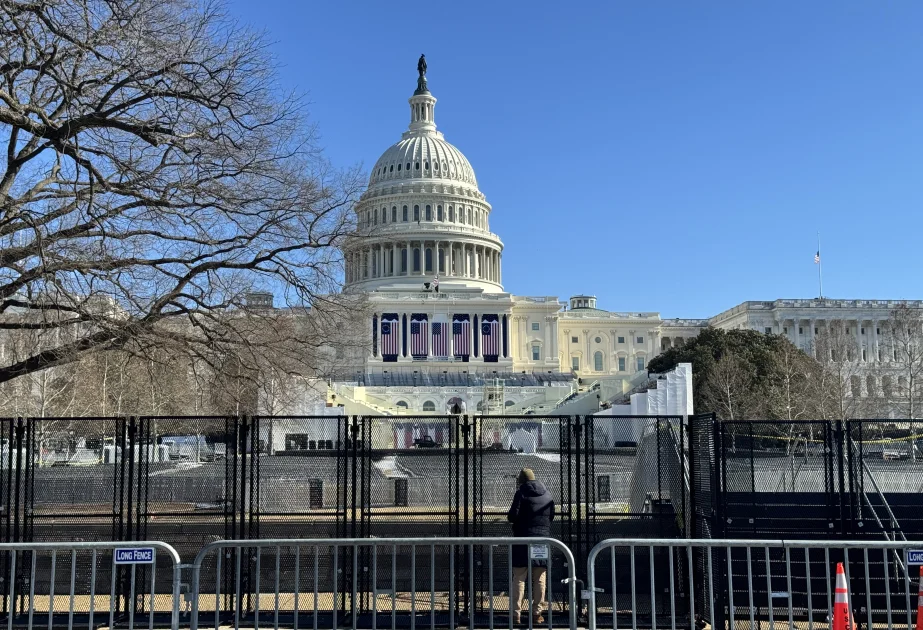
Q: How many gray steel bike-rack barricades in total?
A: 3